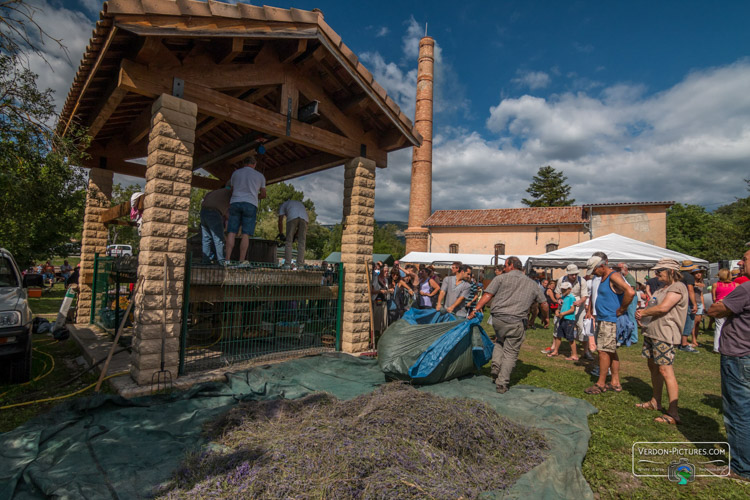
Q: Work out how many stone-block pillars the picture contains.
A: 3